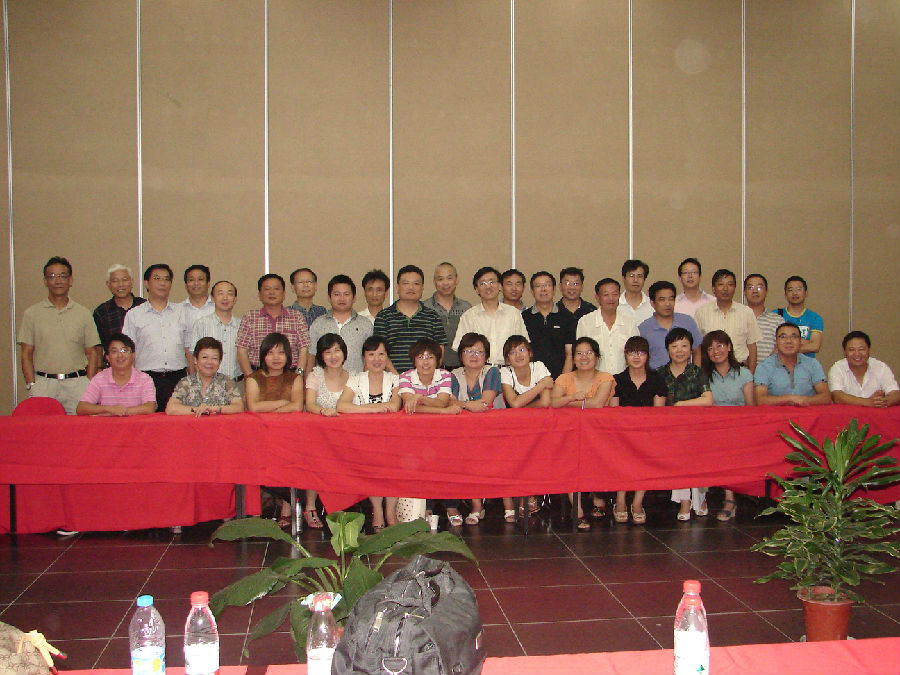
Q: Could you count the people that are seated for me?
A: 14